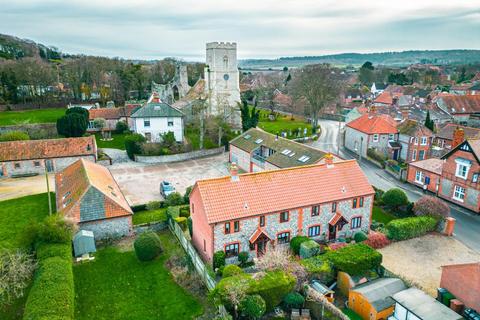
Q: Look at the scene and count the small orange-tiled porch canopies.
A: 2